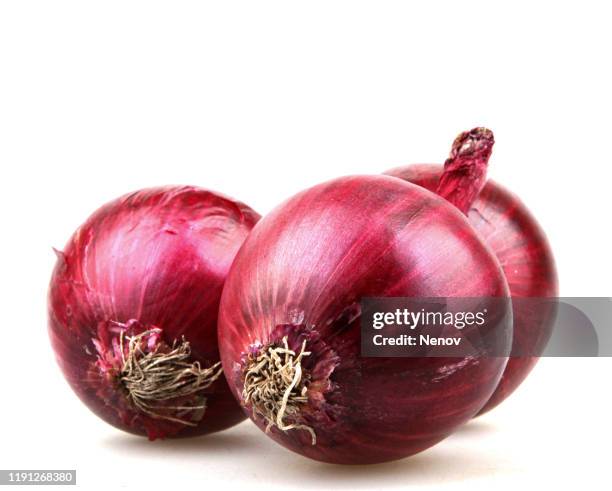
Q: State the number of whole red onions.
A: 3